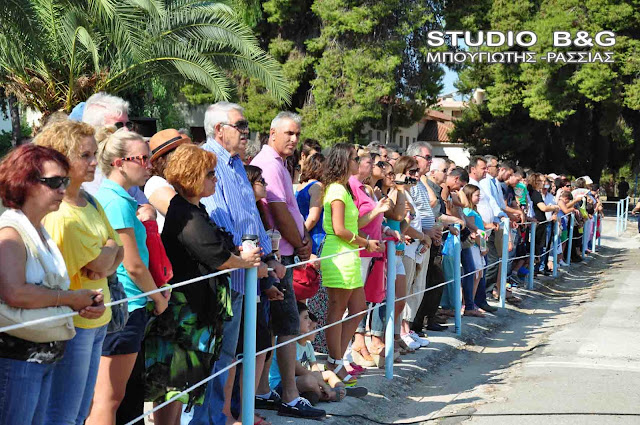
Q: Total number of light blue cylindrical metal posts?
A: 13